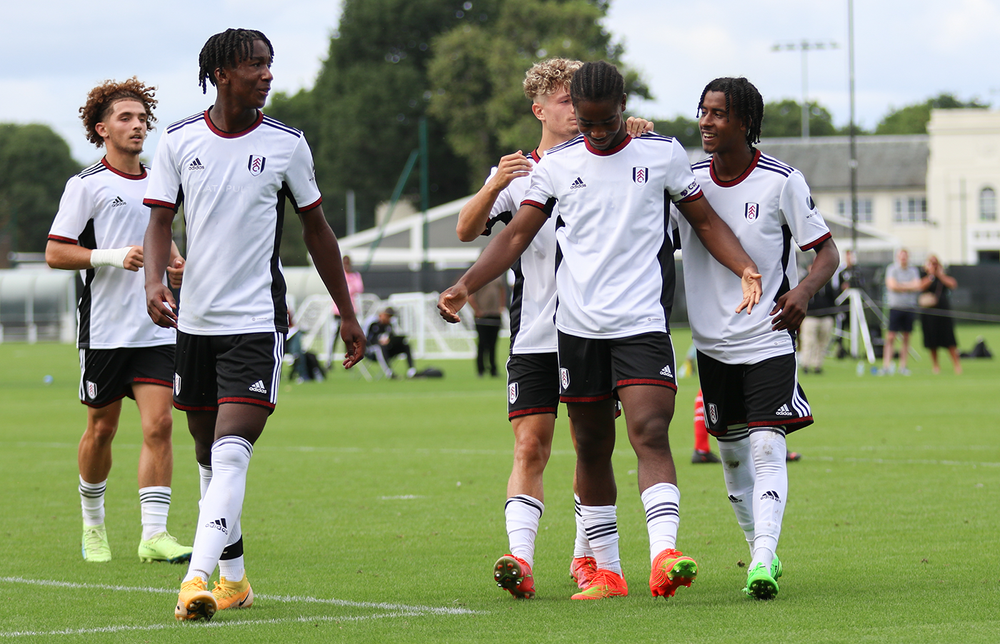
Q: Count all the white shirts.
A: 5